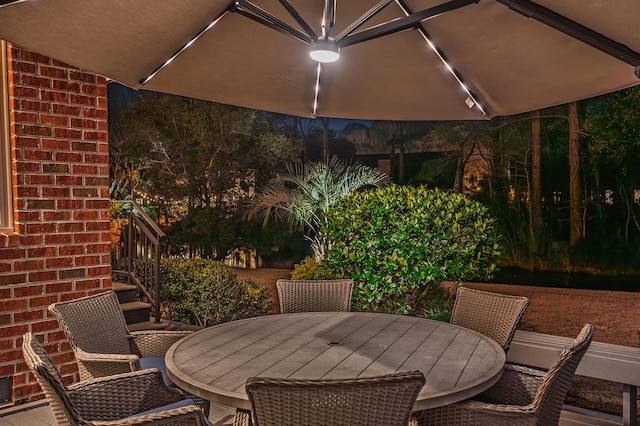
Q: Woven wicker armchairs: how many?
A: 6